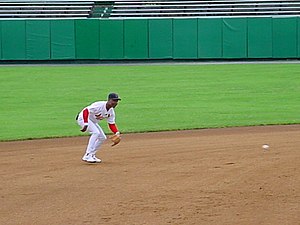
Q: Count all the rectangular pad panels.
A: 12